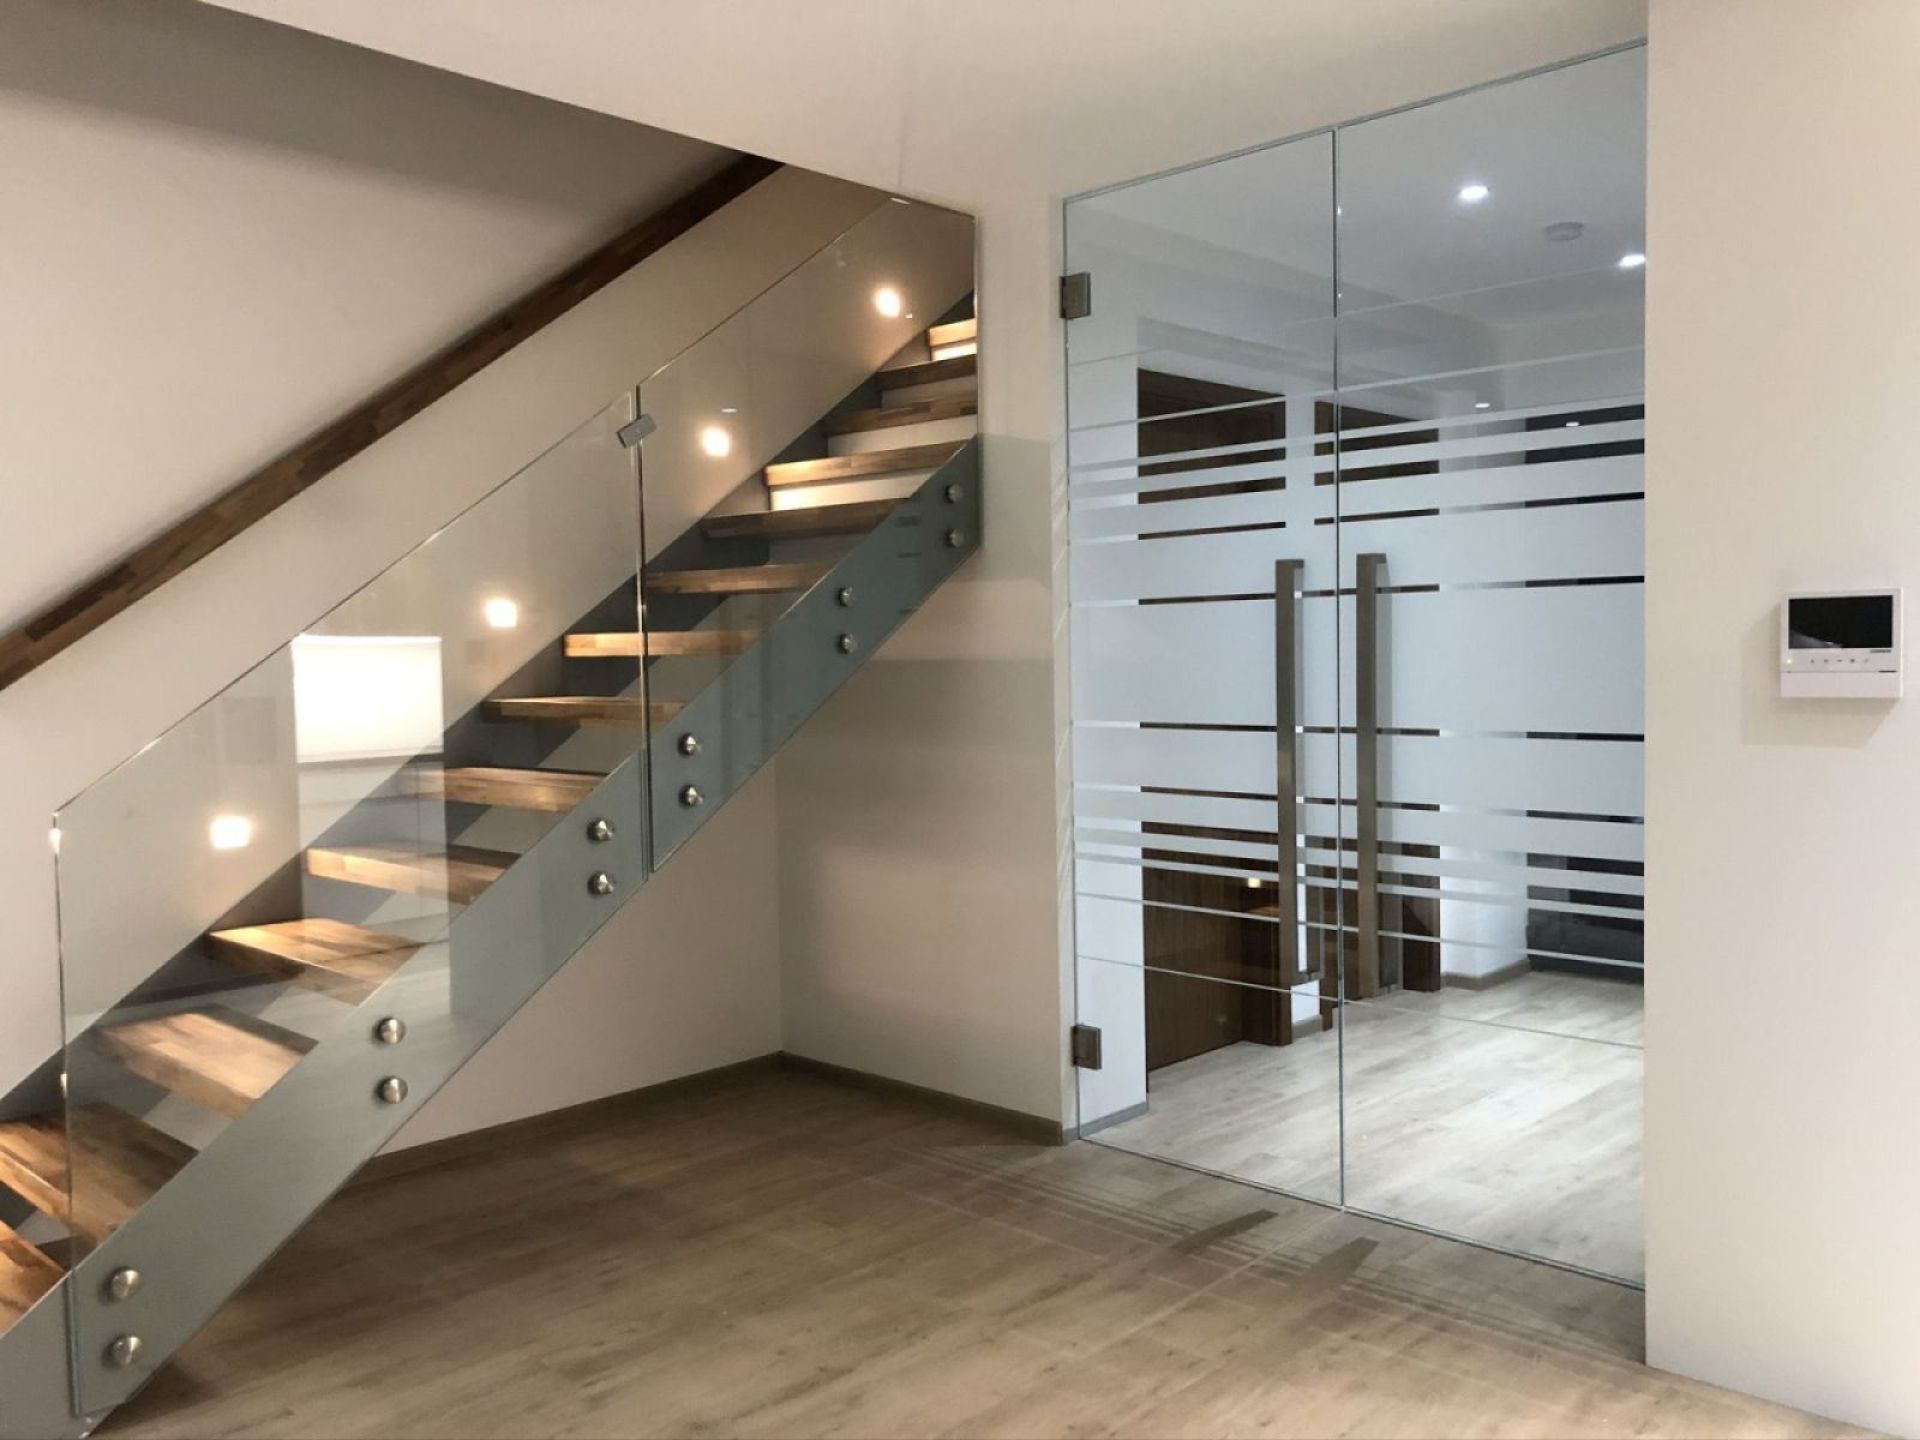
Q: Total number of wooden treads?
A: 14